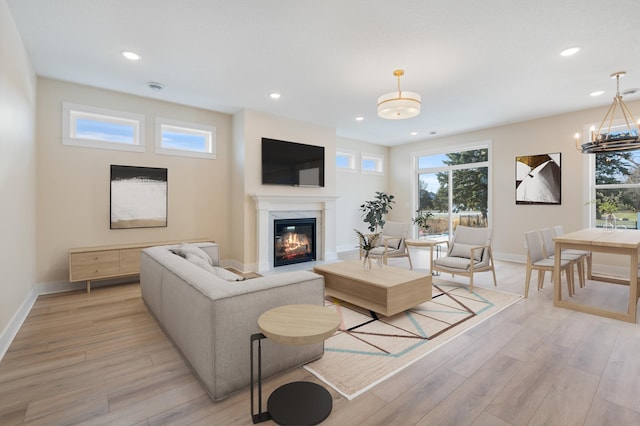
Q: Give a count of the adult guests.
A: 0